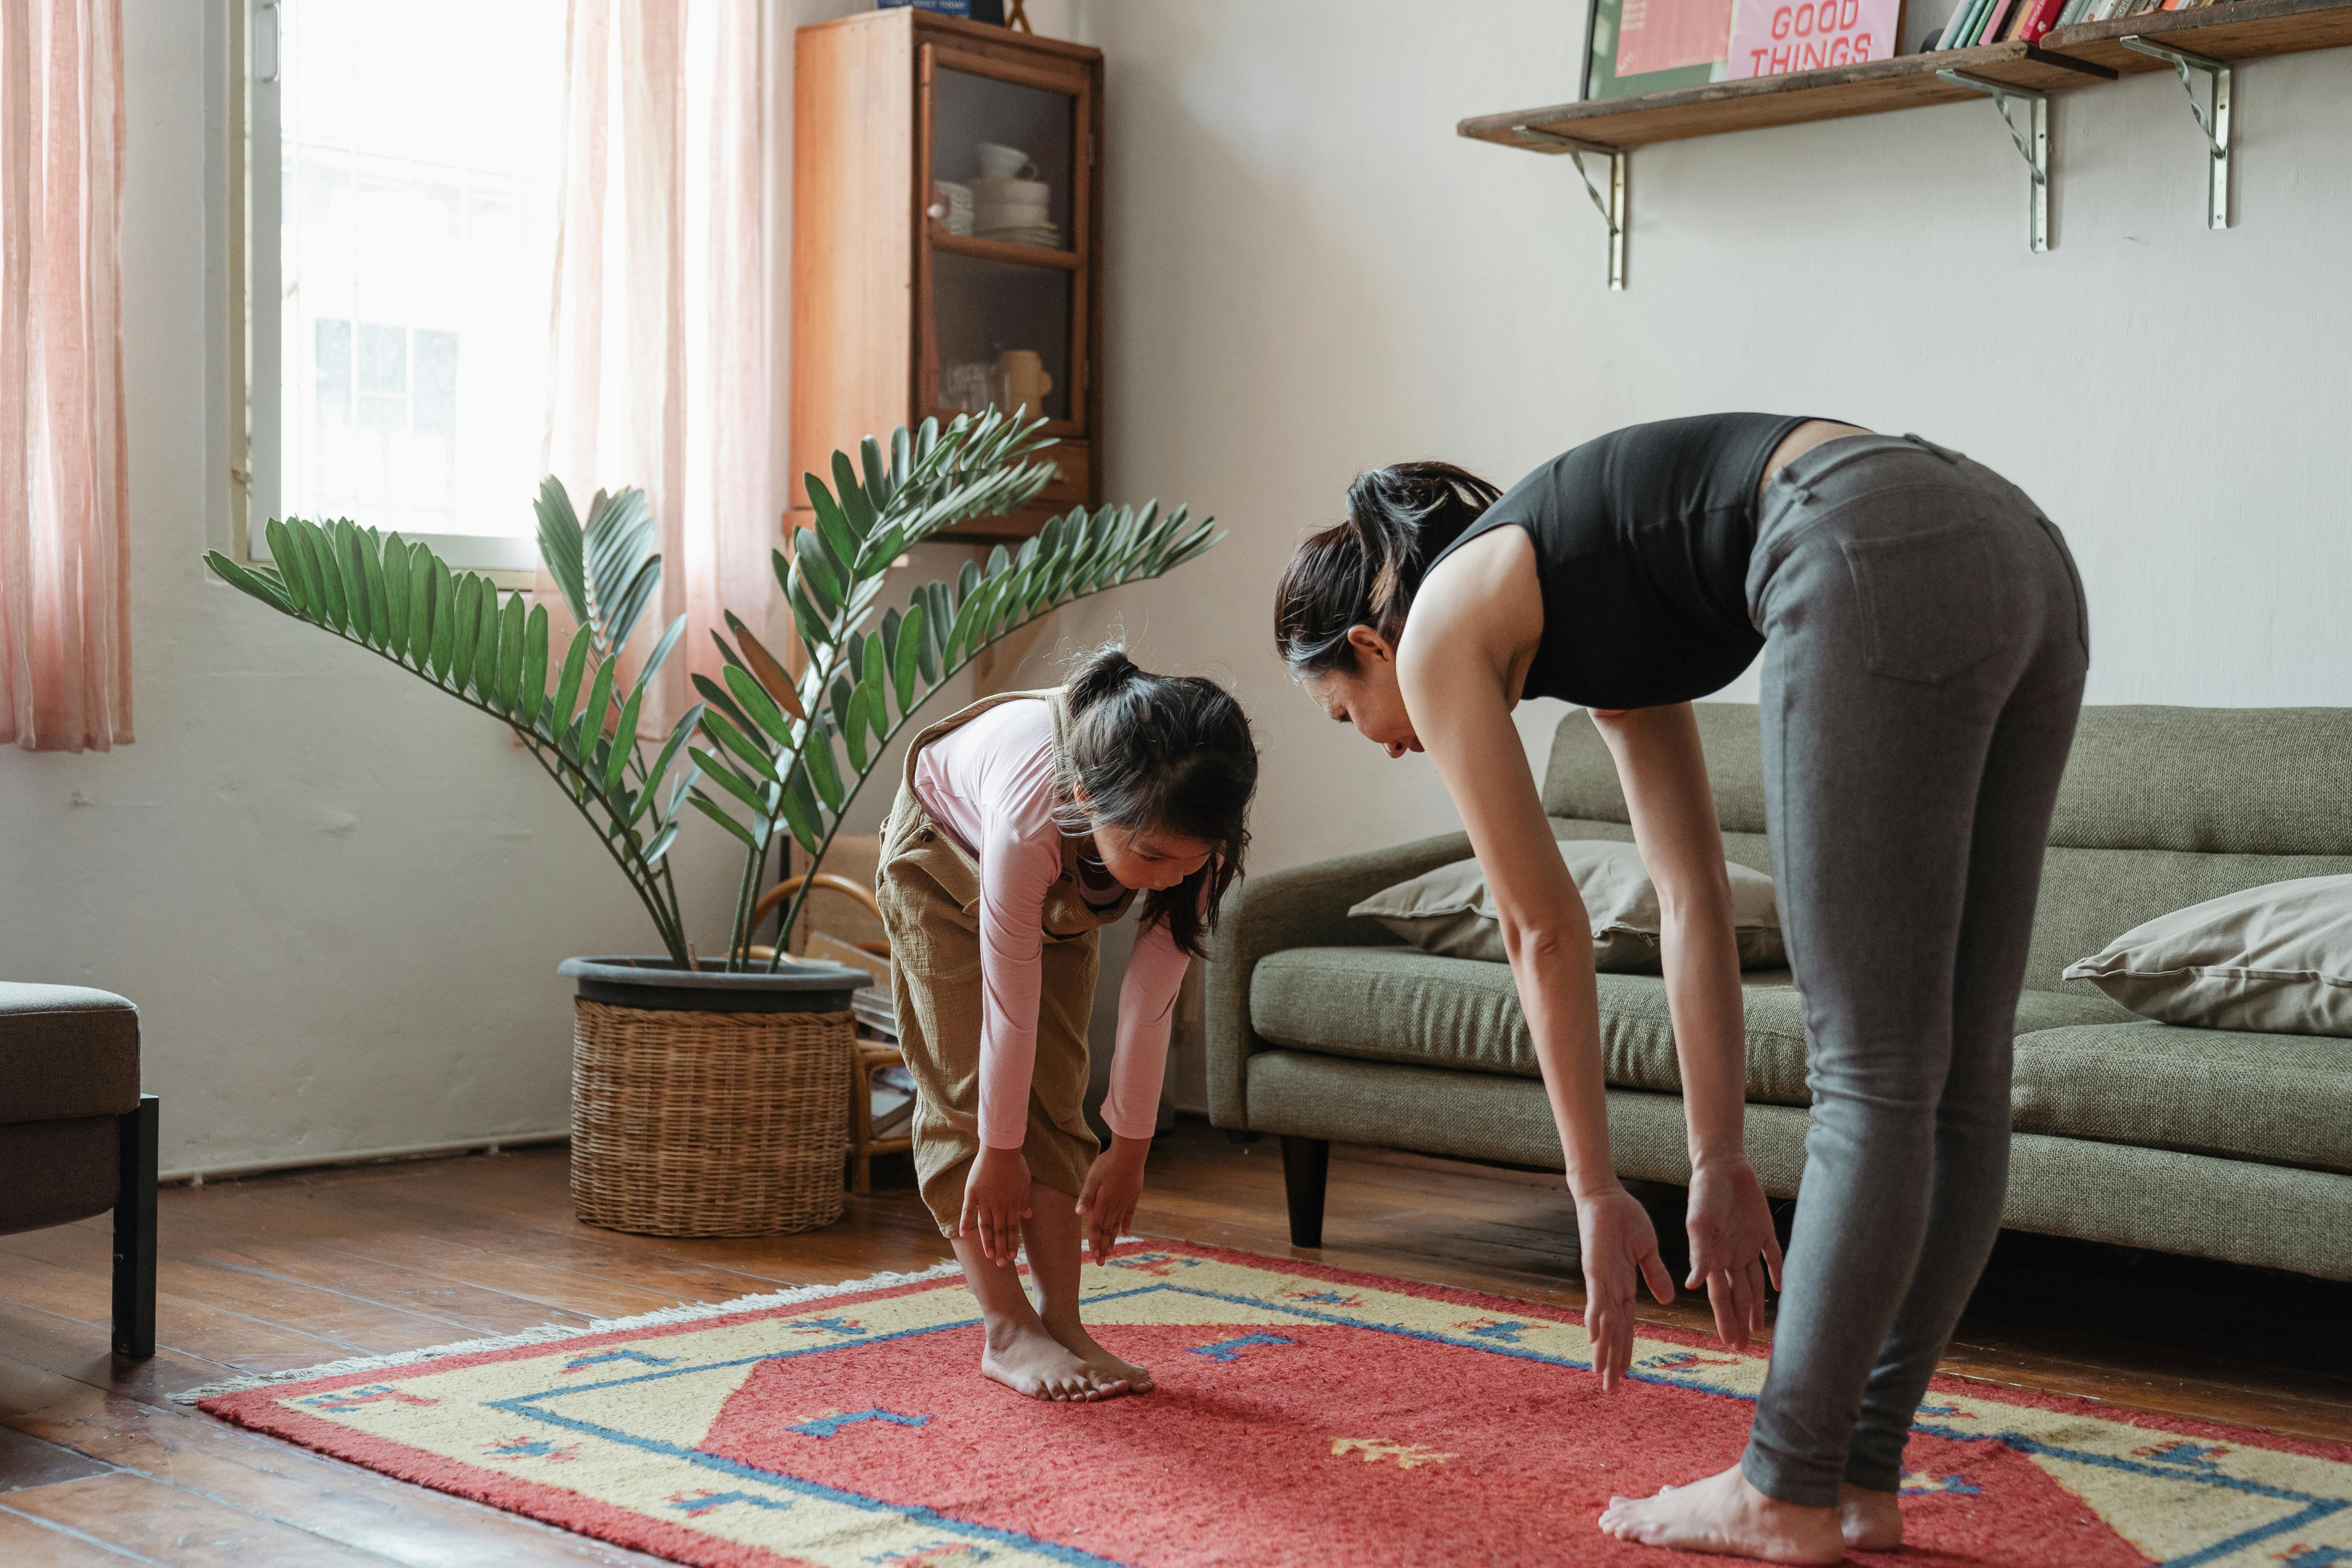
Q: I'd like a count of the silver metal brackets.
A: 3